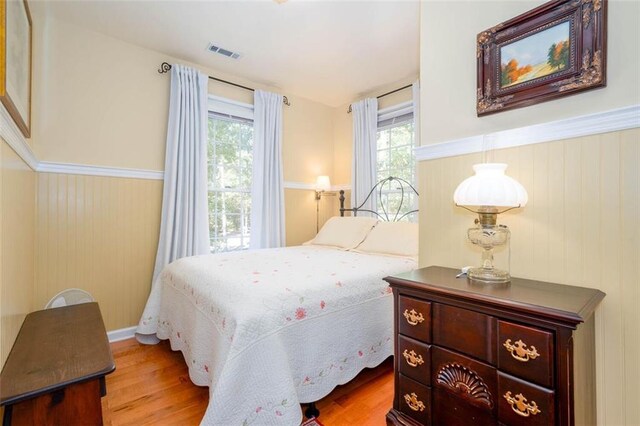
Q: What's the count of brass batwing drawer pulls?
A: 5